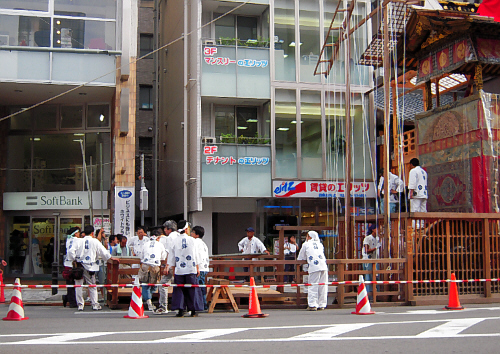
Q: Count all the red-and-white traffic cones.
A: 3